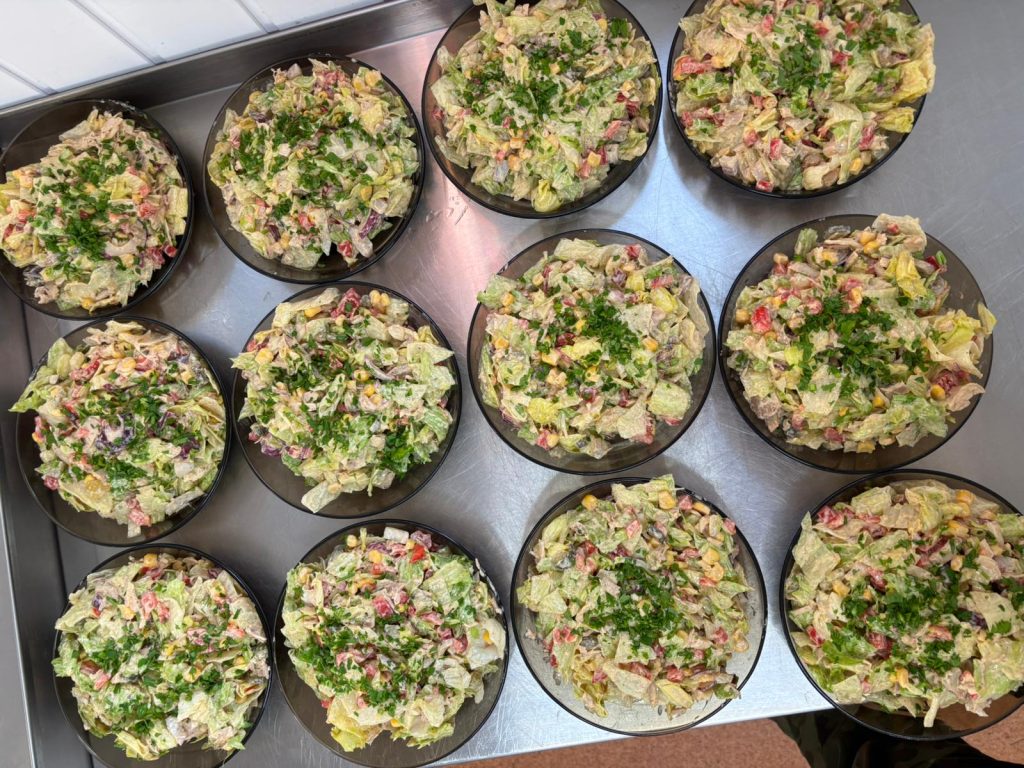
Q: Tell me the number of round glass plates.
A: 12